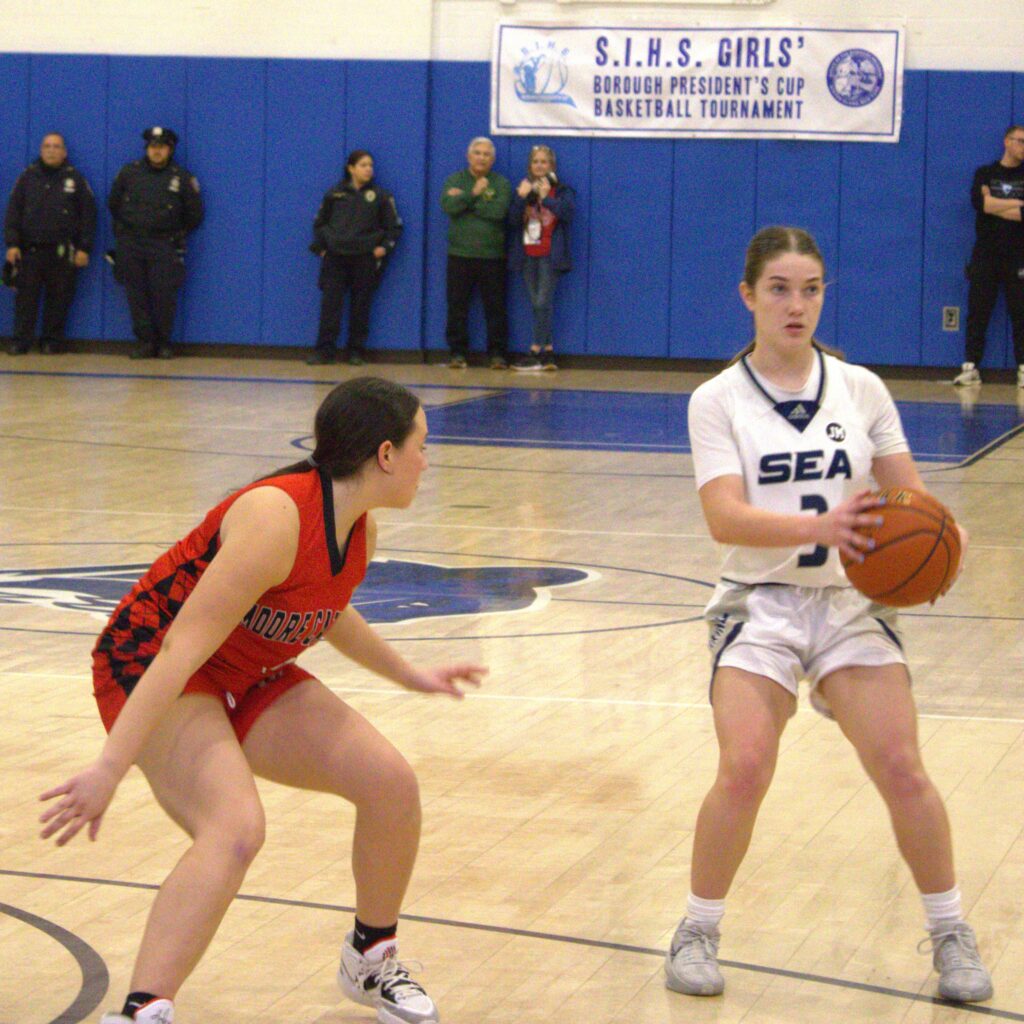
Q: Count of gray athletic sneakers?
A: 2